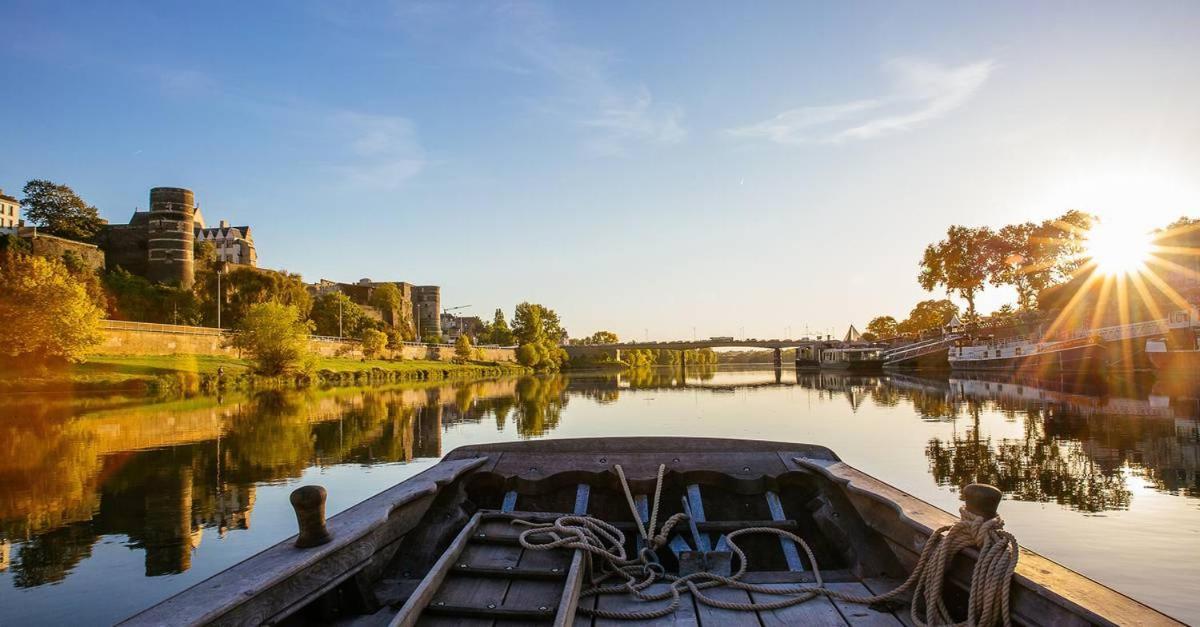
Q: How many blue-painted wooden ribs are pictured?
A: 5